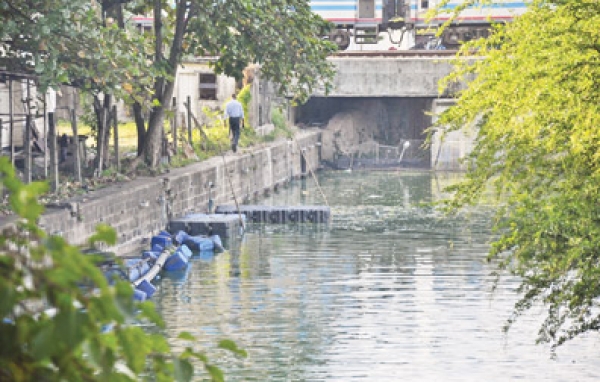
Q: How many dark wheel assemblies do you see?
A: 2